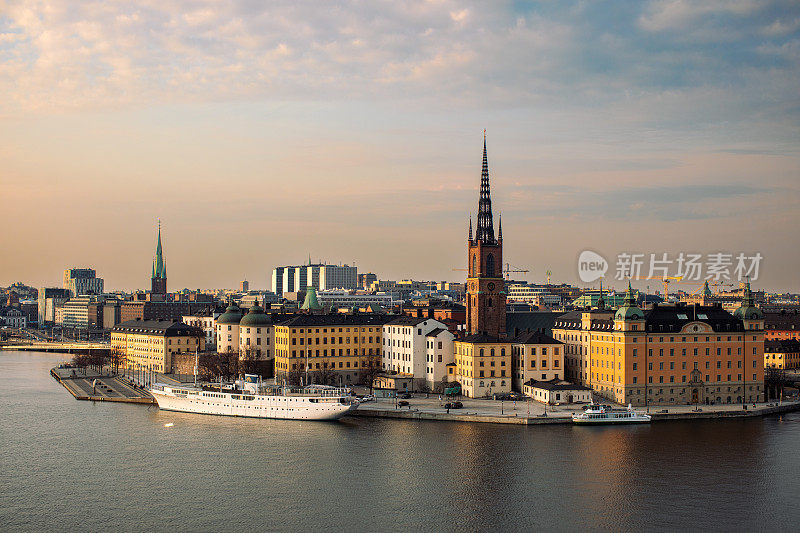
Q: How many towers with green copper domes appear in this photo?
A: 4